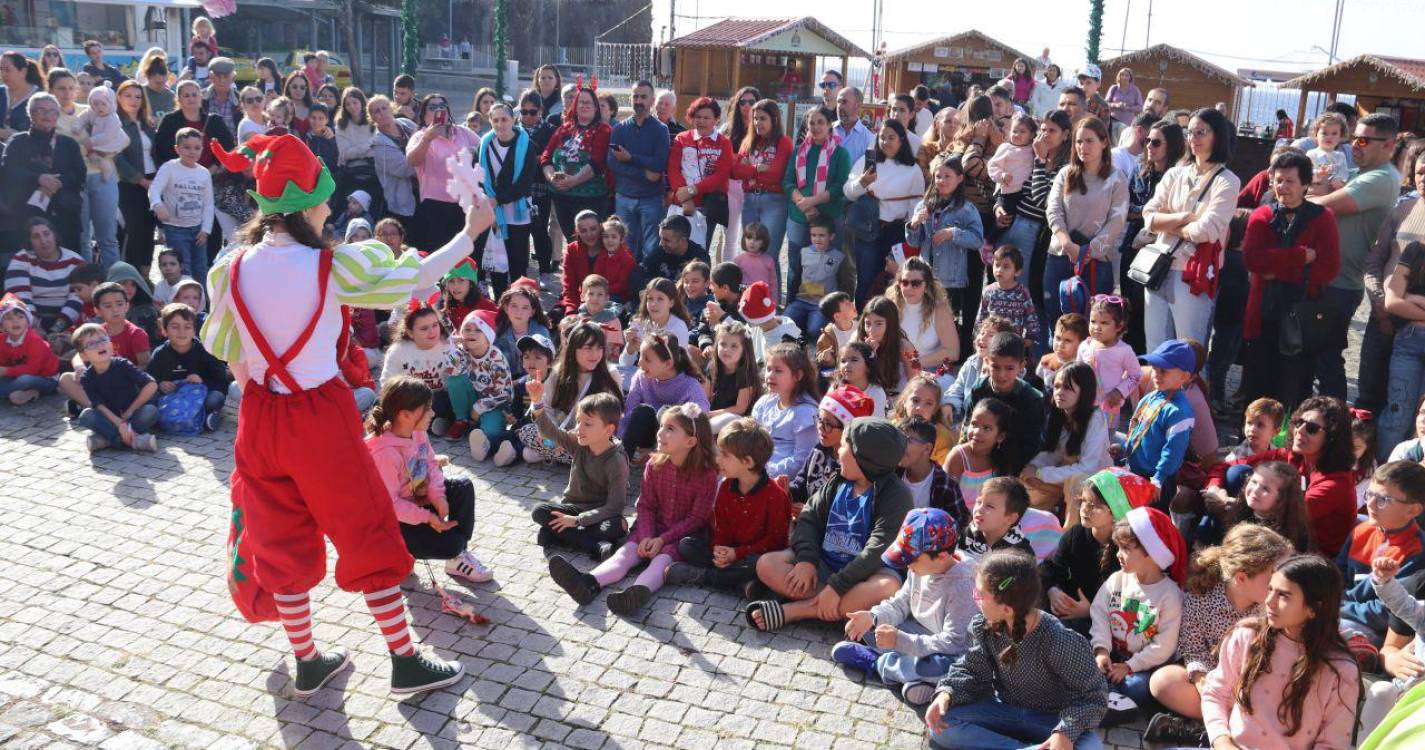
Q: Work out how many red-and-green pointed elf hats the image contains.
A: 3